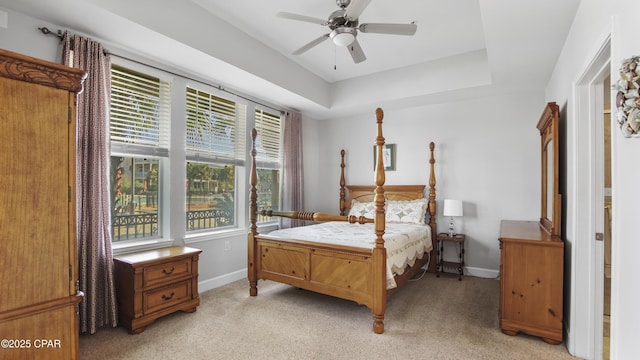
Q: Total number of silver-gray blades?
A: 5